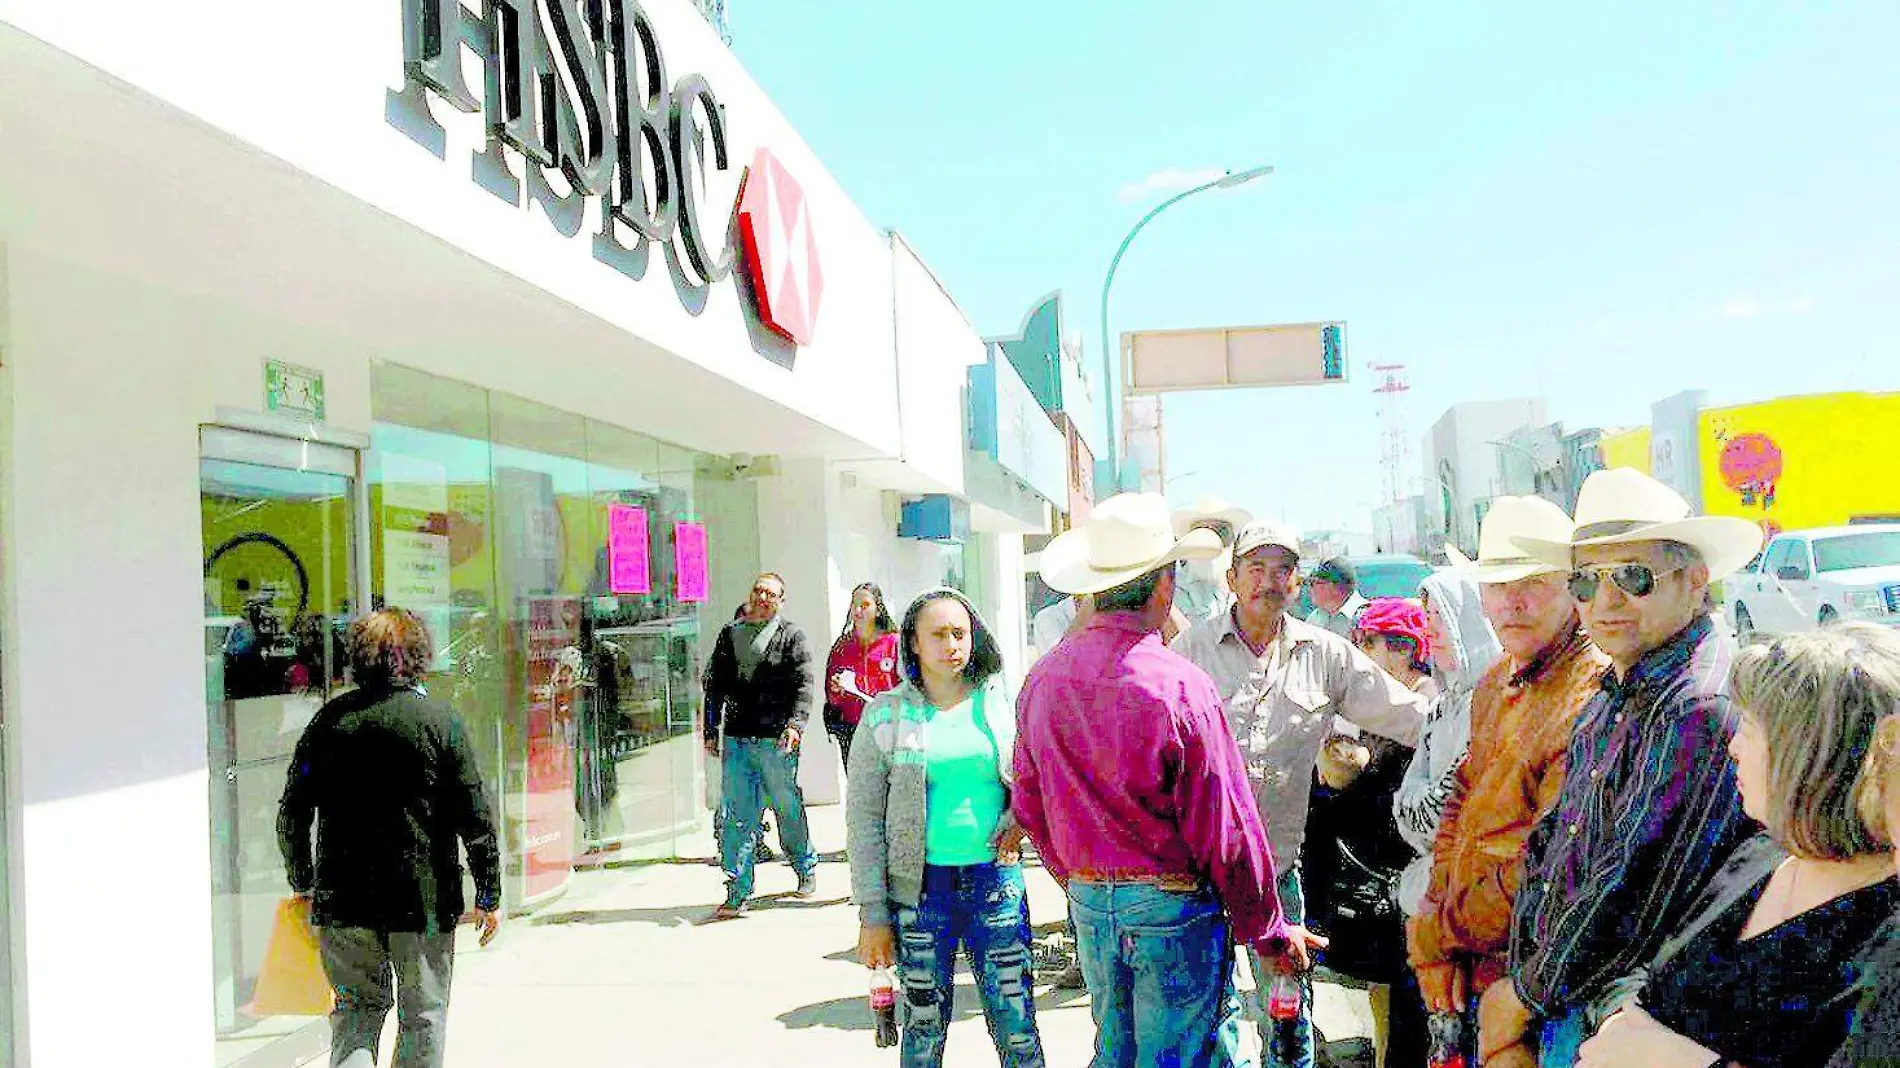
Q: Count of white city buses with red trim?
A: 0